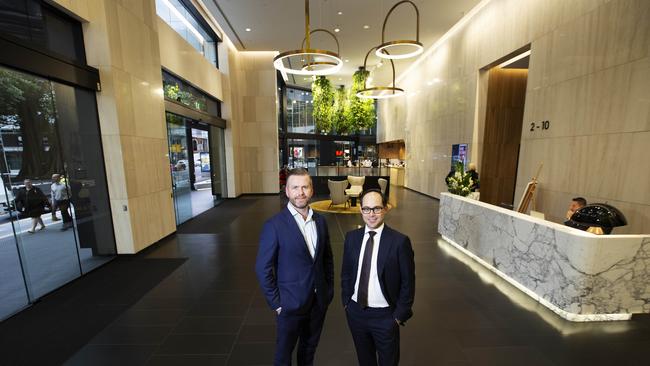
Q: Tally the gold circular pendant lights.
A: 4